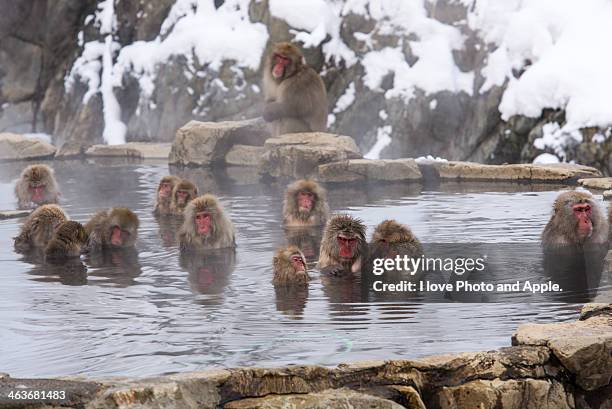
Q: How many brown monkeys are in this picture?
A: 13